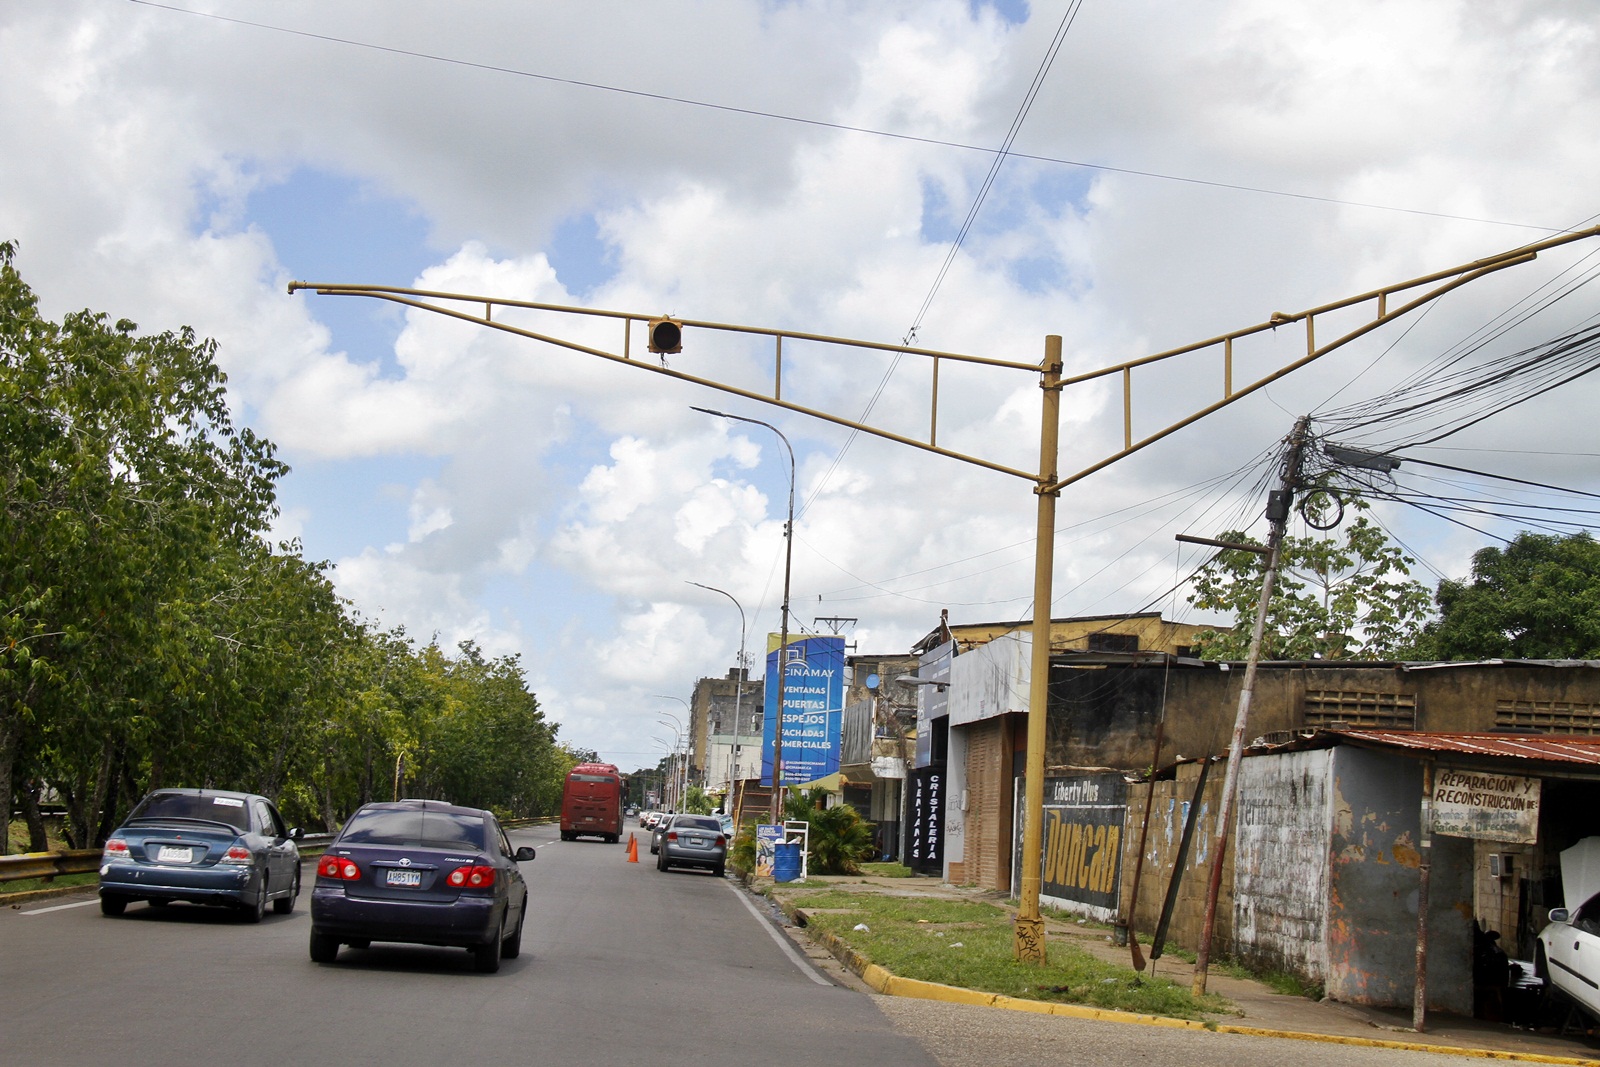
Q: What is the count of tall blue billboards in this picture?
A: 1